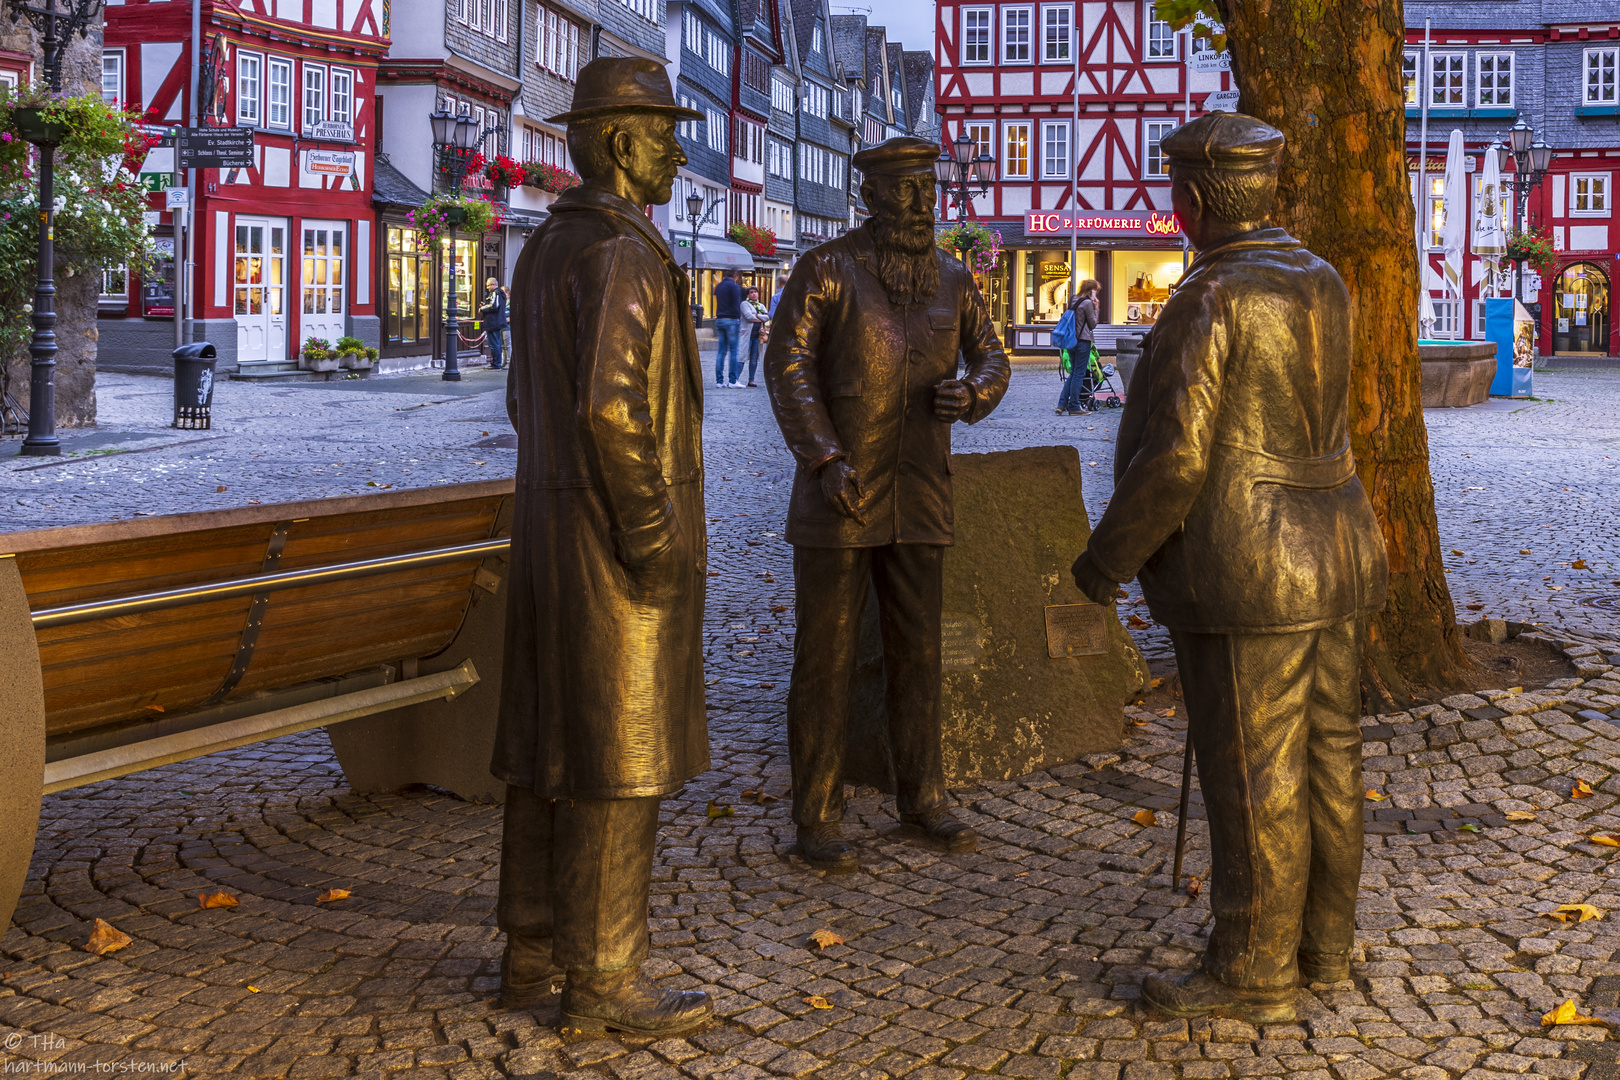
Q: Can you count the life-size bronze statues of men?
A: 3